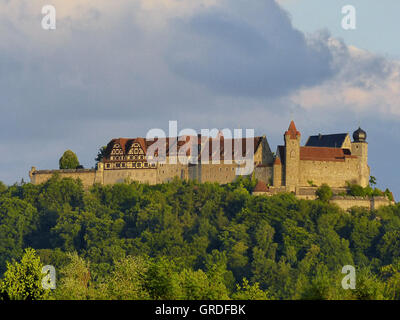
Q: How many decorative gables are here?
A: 2